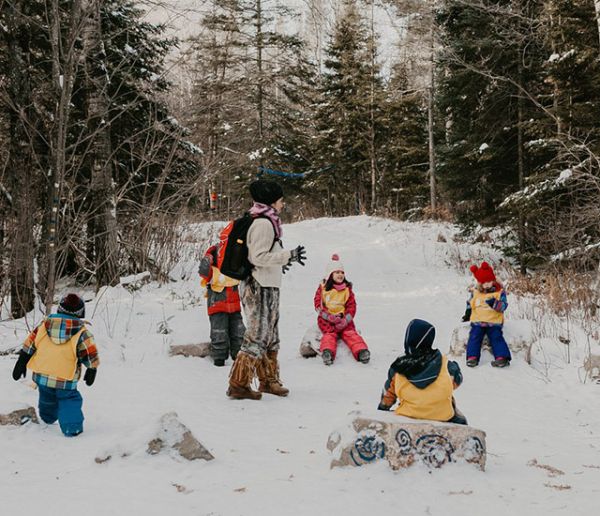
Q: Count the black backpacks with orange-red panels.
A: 1